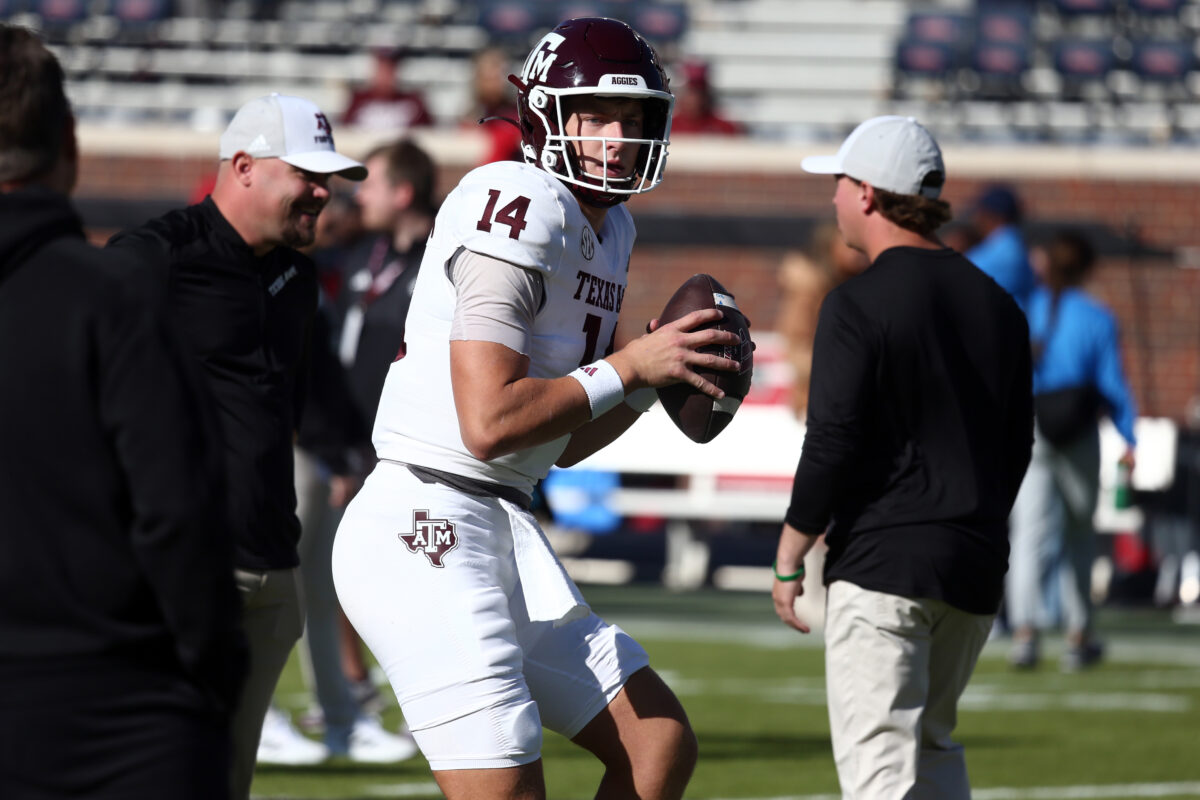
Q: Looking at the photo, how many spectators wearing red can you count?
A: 3